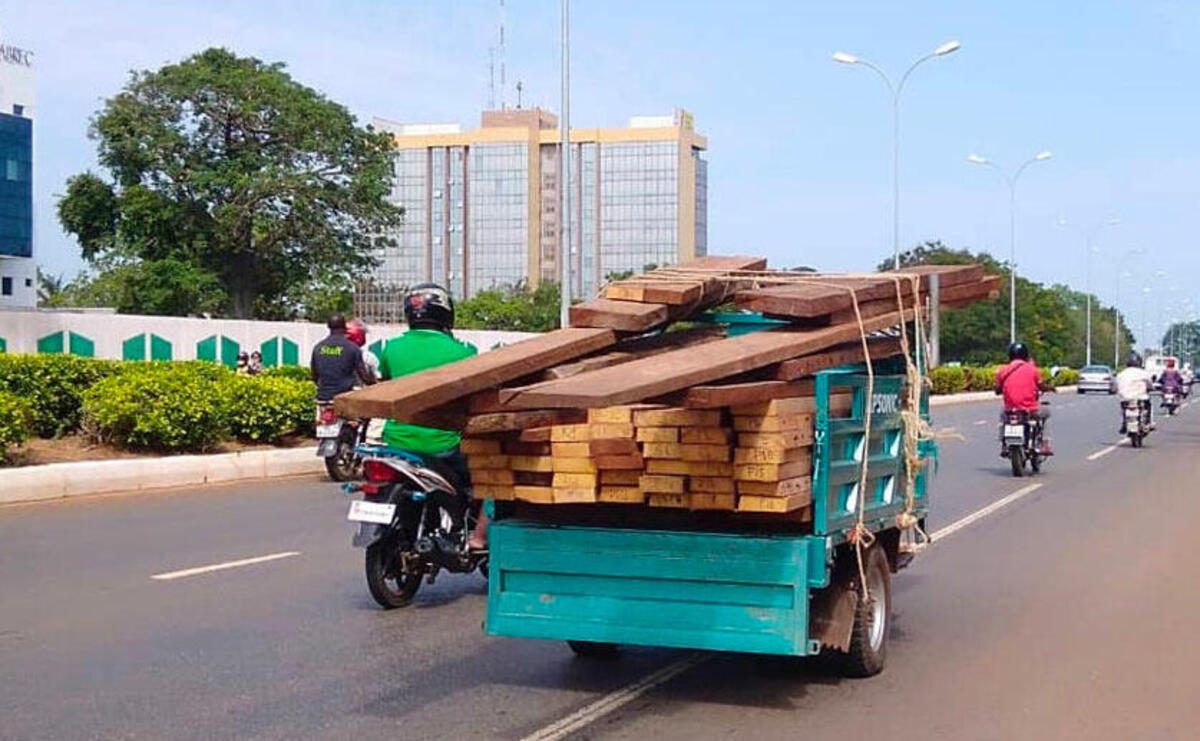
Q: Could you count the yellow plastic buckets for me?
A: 0